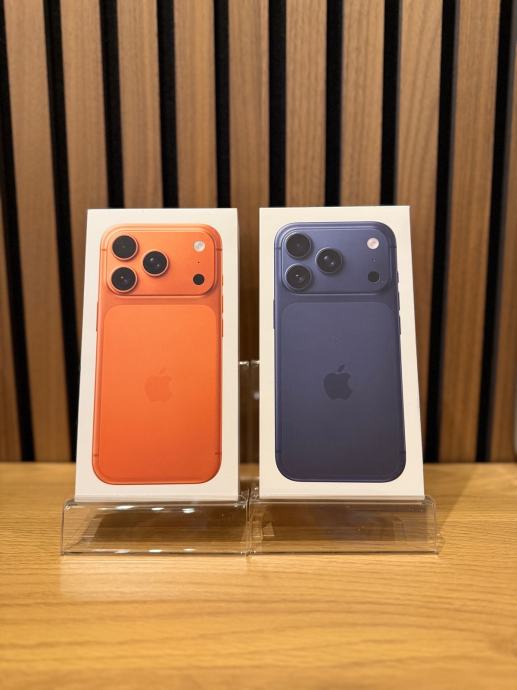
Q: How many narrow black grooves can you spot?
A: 10